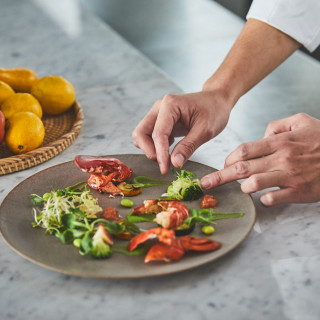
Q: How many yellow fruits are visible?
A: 5